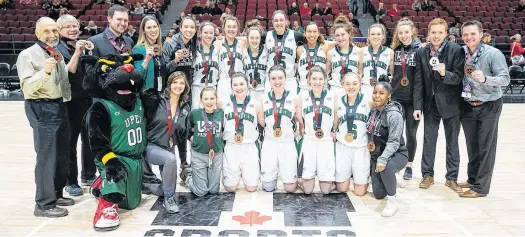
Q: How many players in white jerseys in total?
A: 11